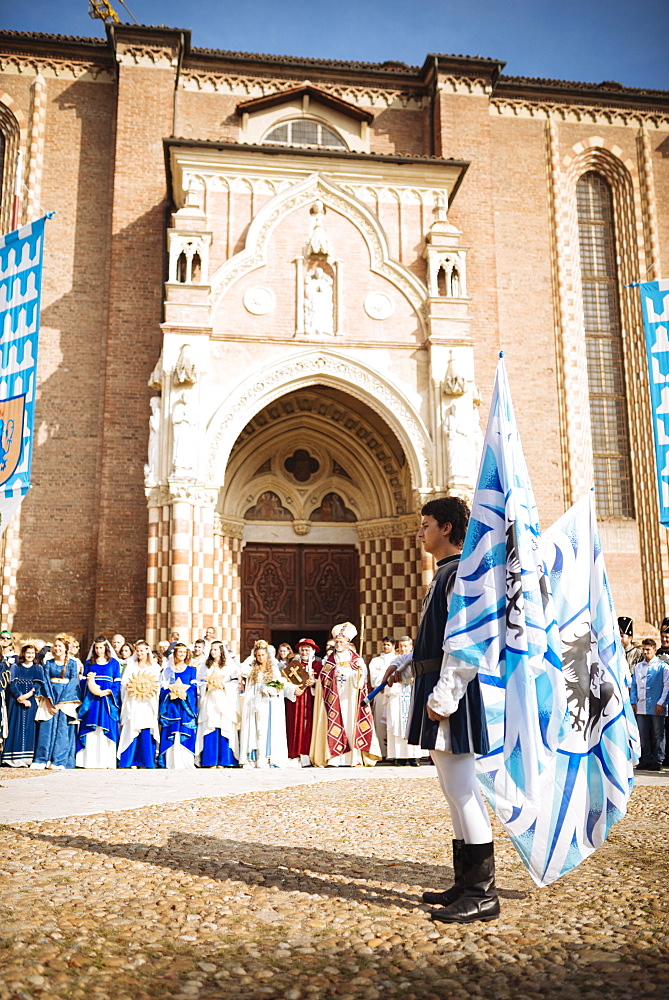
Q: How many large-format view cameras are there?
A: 0